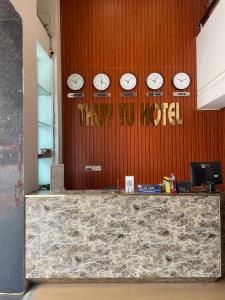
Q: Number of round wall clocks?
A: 5